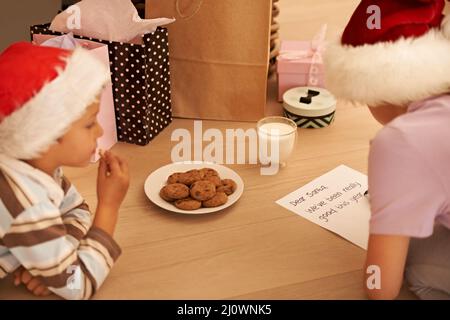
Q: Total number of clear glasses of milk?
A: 1